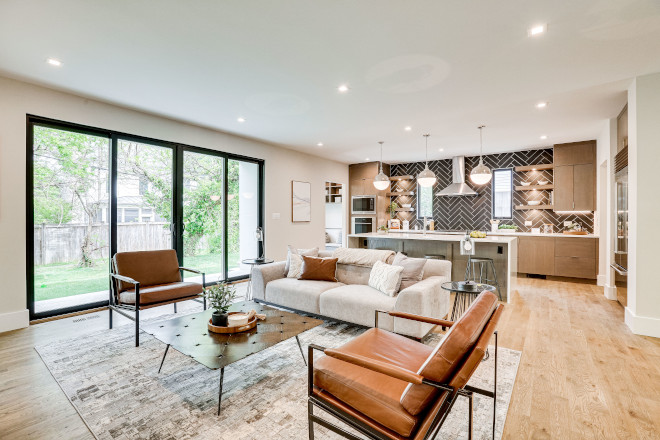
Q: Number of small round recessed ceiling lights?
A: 10